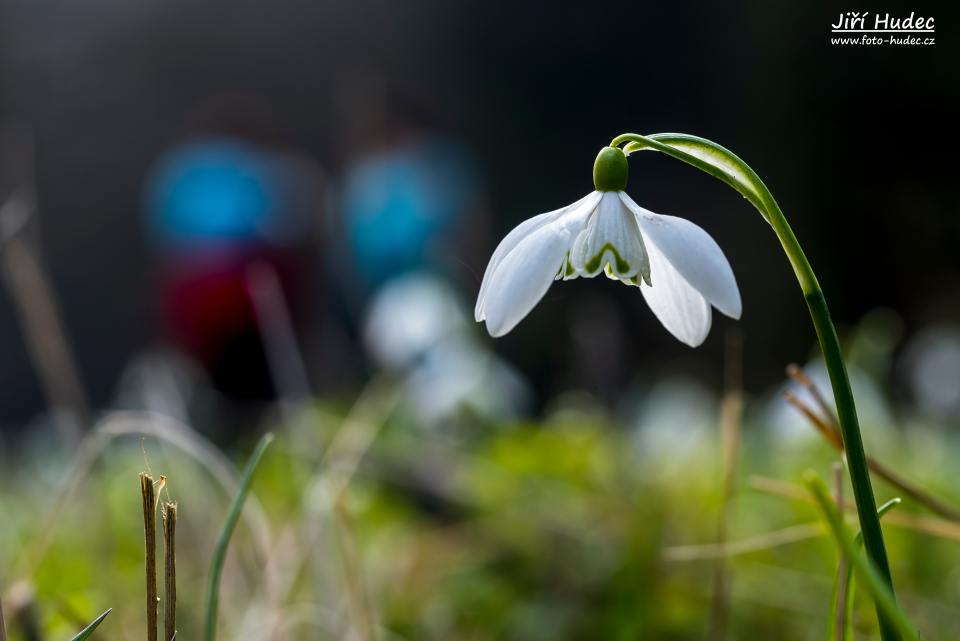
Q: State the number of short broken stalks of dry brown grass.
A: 2